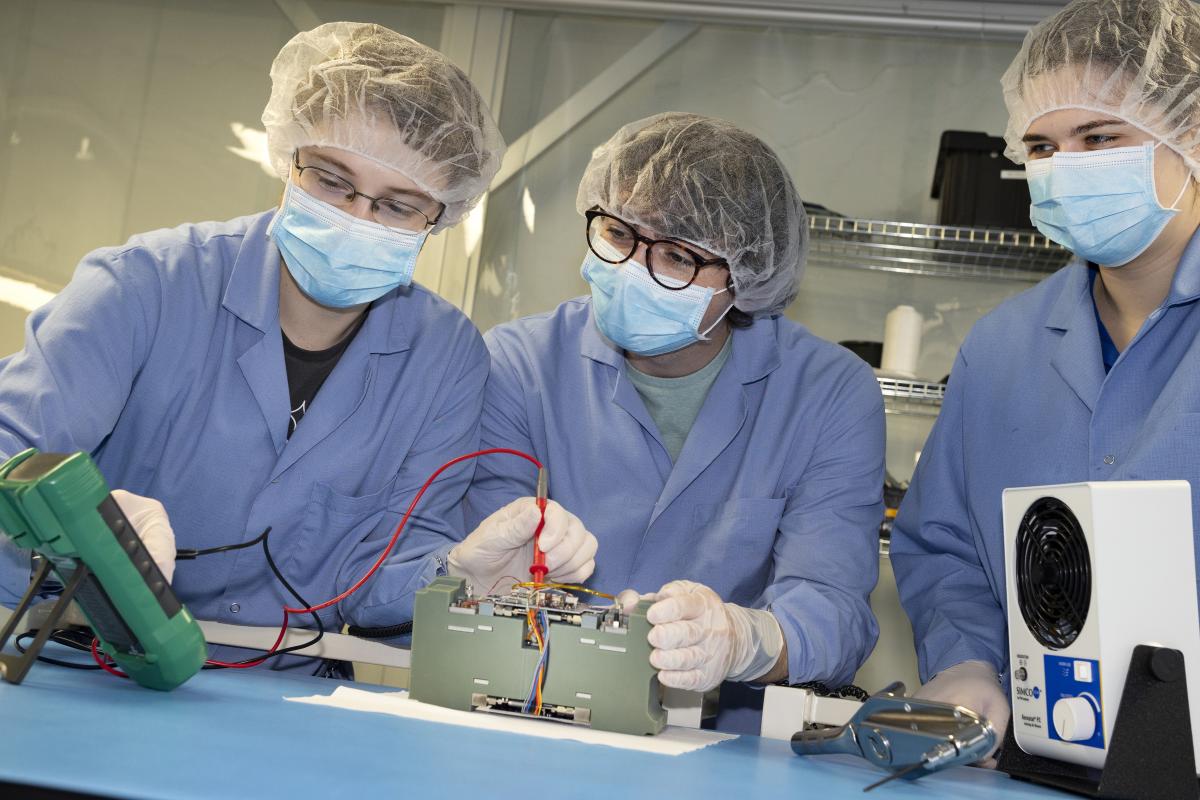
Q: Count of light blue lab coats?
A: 3